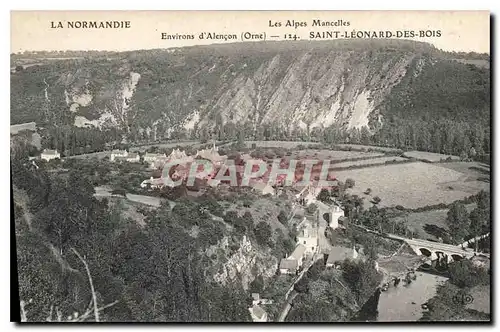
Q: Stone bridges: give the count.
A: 1